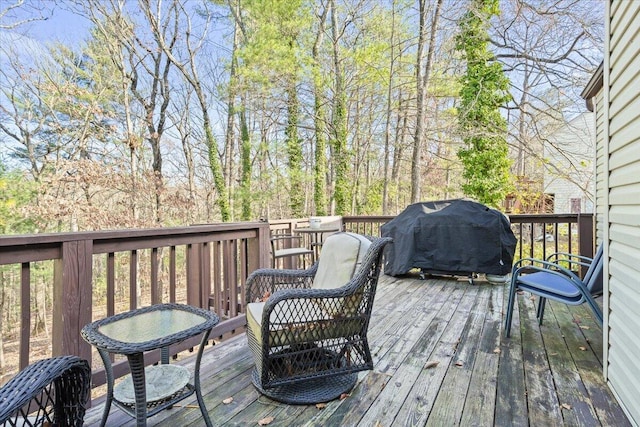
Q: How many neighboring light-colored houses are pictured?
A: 1